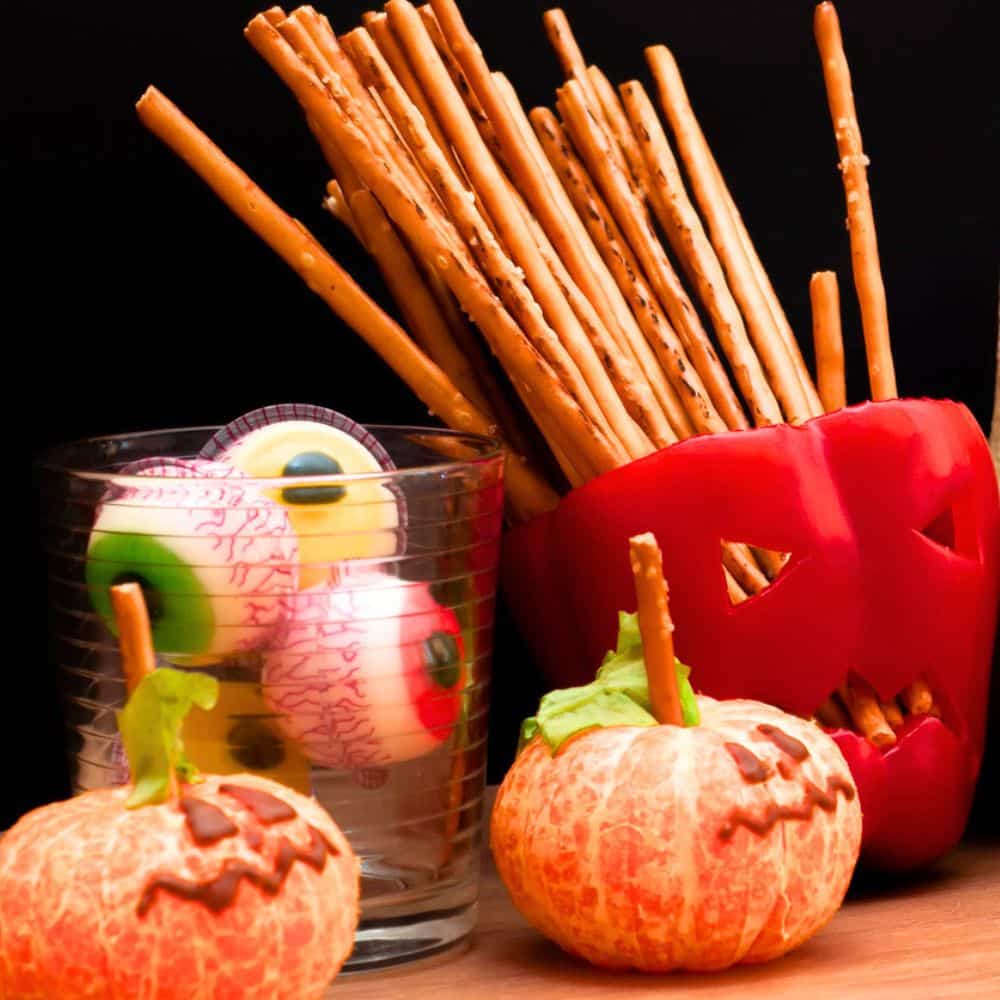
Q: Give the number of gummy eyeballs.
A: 4